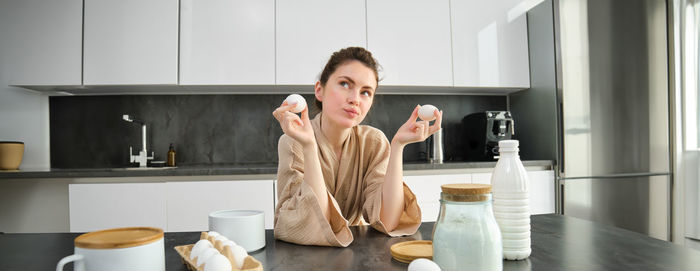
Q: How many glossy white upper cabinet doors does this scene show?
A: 6